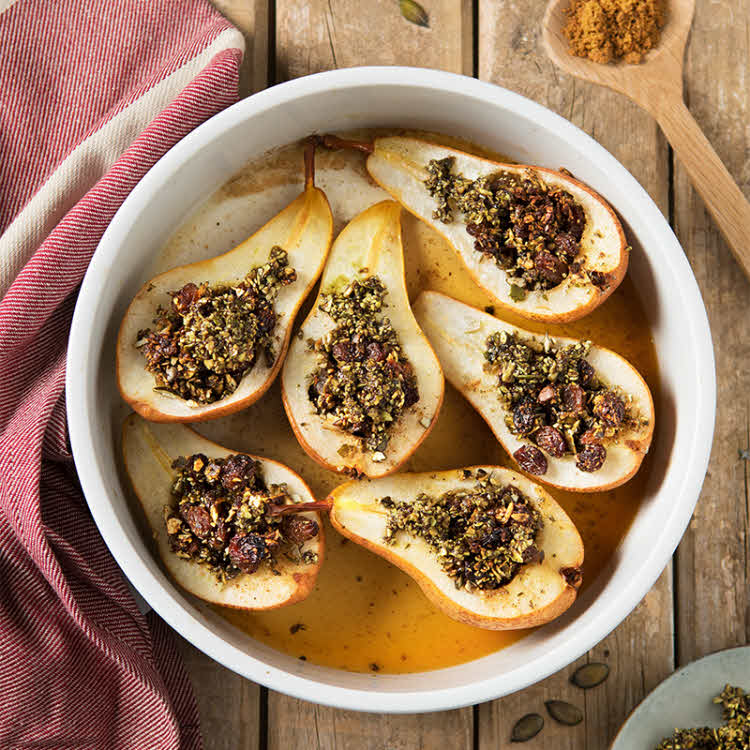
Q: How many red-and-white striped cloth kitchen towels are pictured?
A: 1